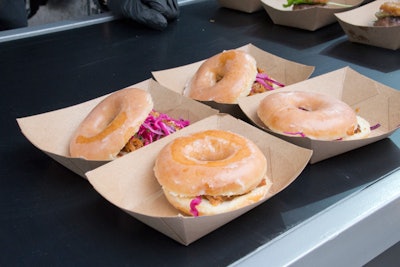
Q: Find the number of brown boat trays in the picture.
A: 7